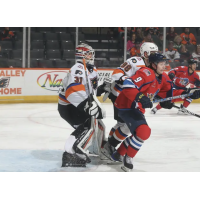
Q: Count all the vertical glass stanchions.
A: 5